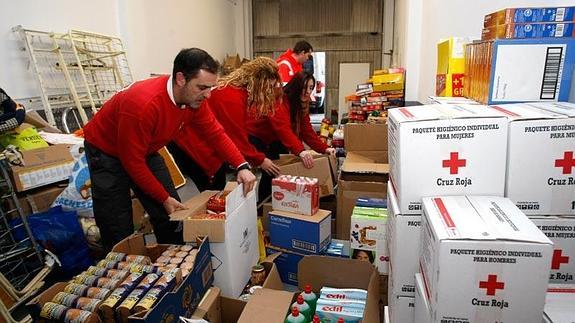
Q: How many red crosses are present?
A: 4